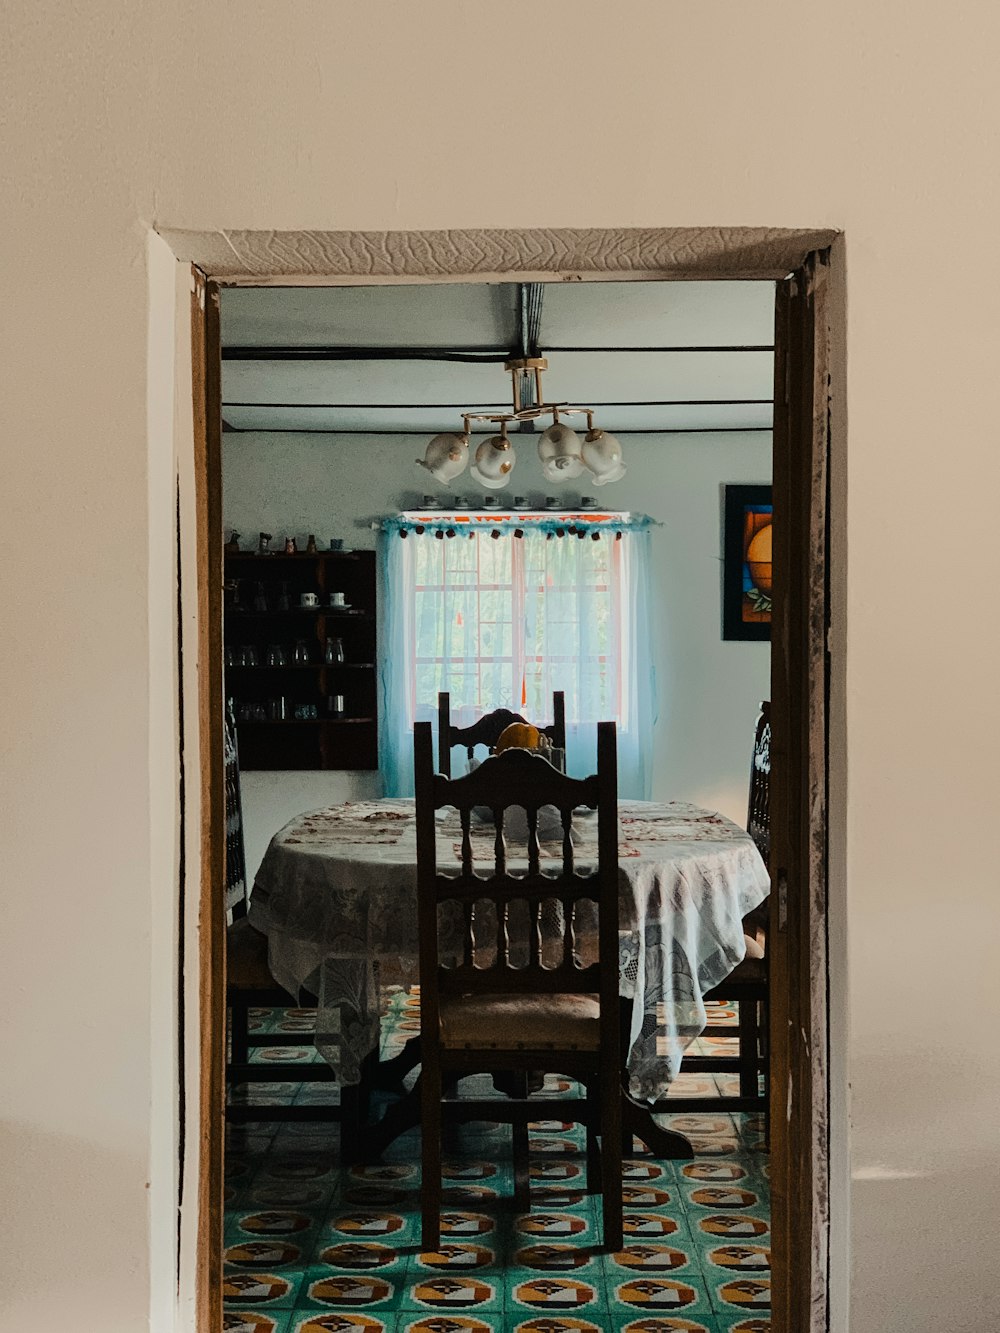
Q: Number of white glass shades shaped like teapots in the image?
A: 4